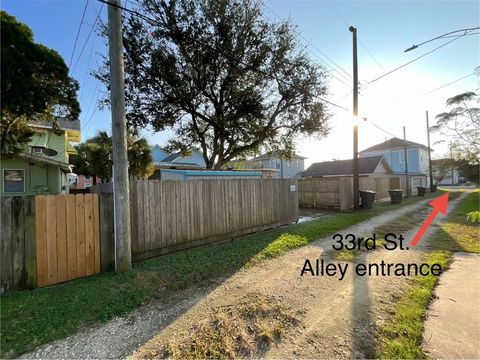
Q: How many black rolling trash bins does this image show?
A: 4